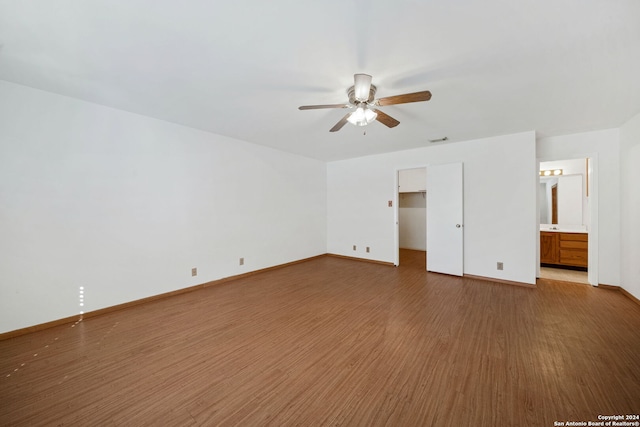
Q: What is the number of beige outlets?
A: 5